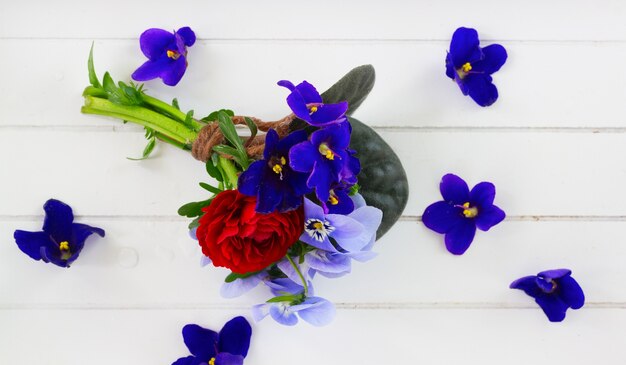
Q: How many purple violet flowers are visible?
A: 10